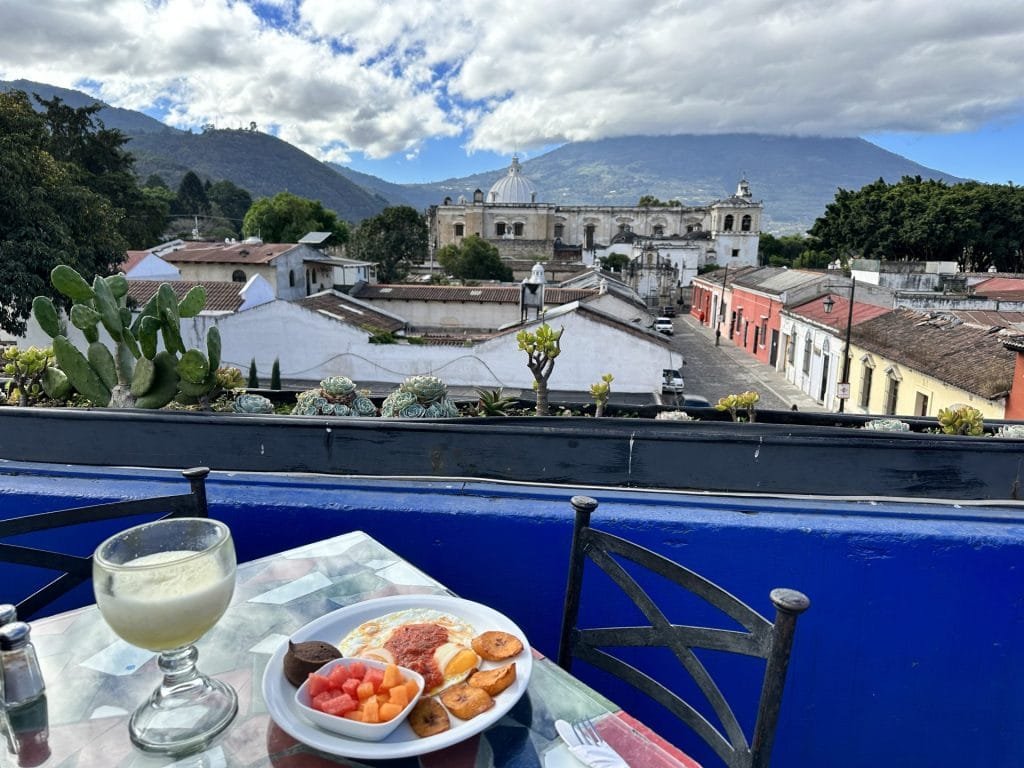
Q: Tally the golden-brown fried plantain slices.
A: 4